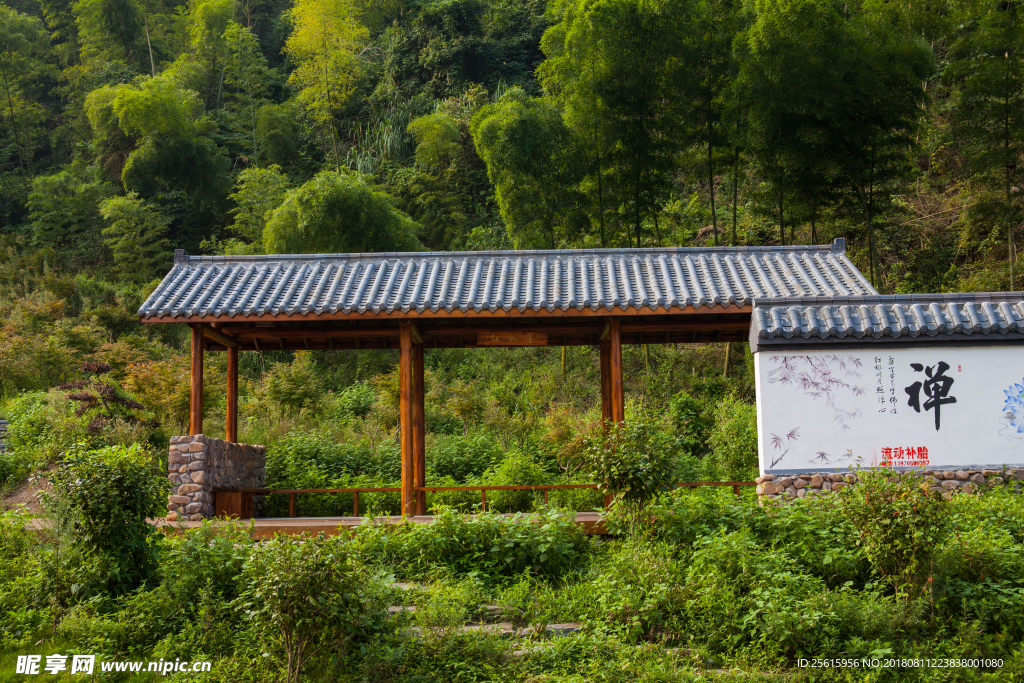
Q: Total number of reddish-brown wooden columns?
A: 6